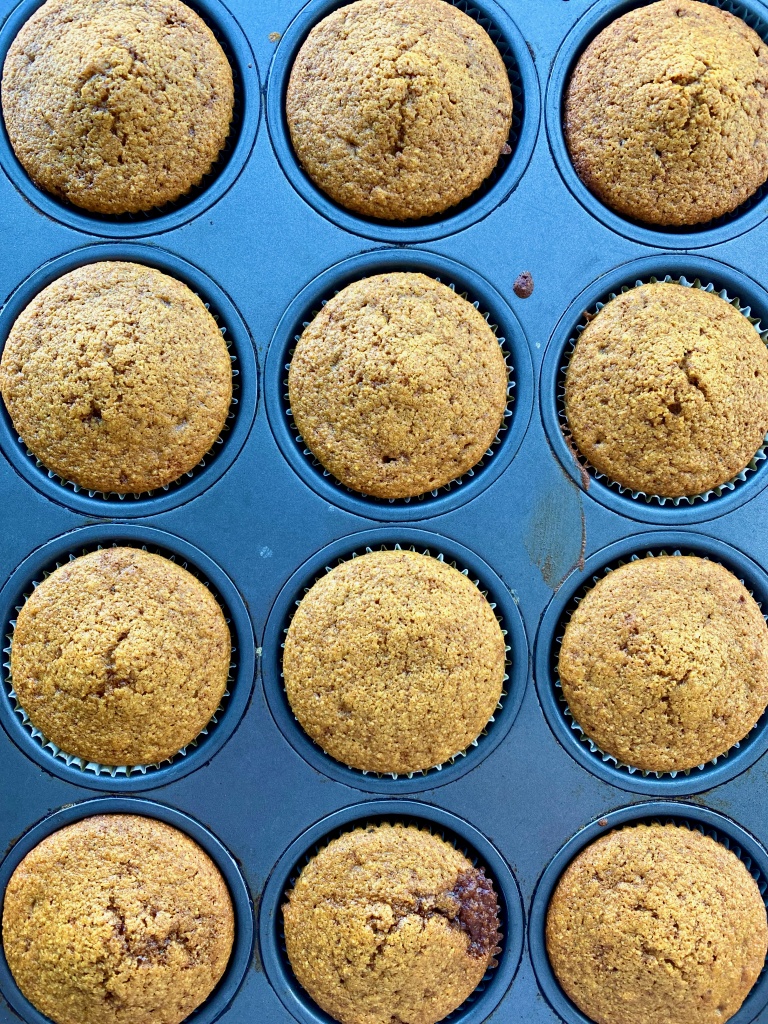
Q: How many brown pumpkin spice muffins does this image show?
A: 12